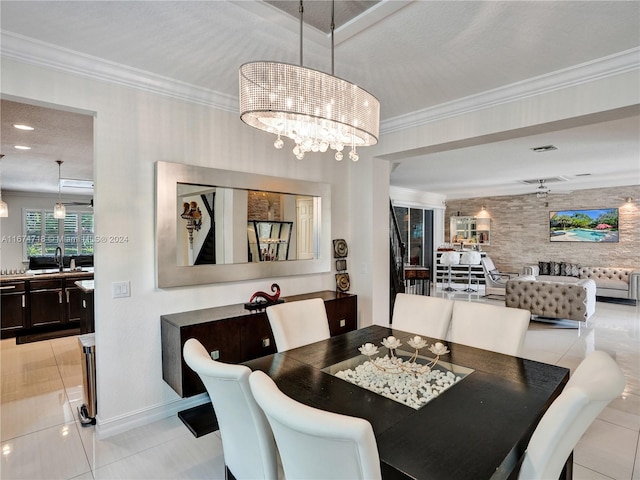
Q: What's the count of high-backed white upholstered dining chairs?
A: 6